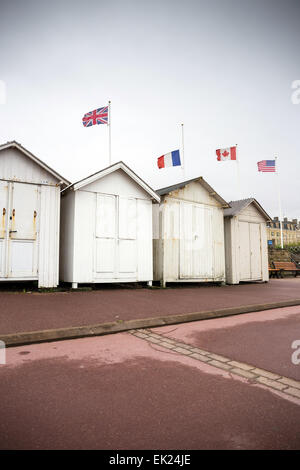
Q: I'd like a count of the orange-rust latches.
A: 3